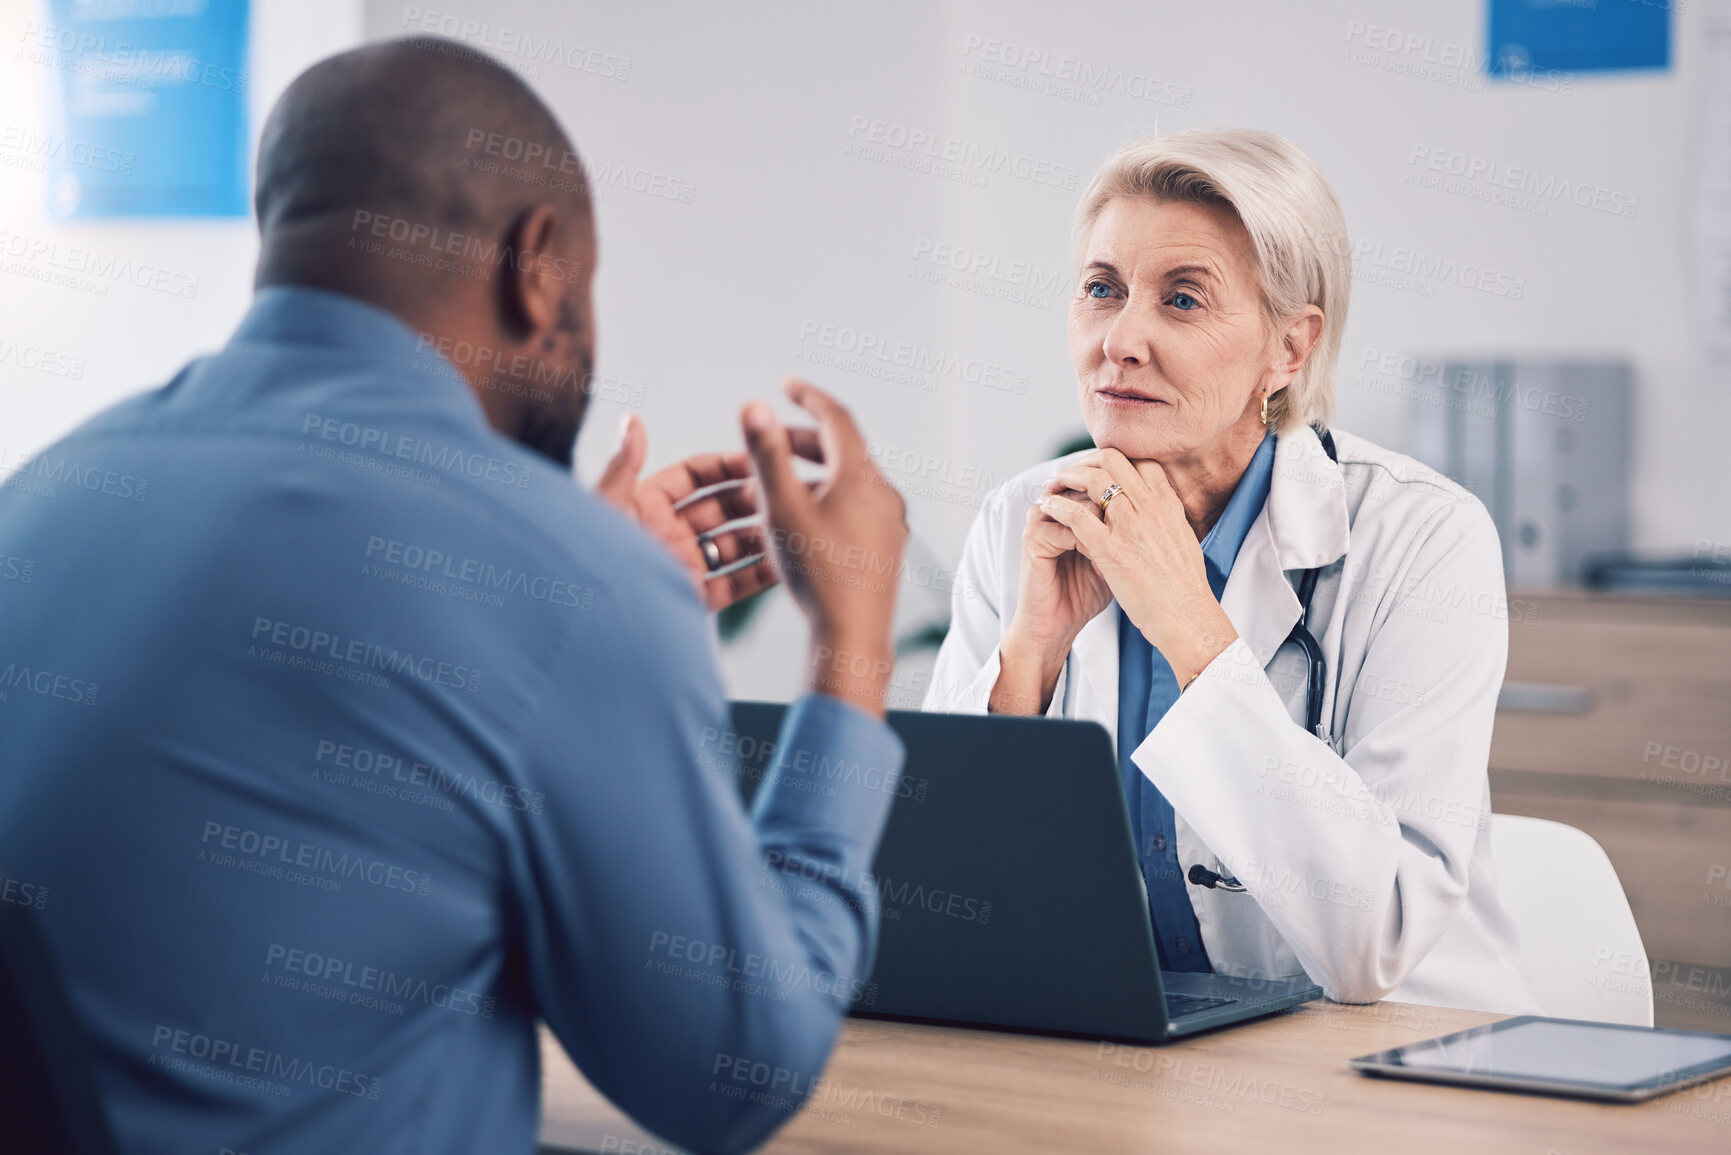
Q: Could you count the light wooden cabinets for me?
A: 1